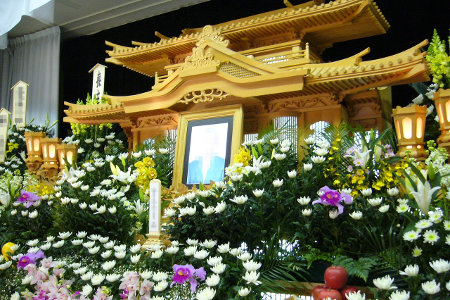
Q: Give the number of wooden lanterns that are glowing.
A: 5